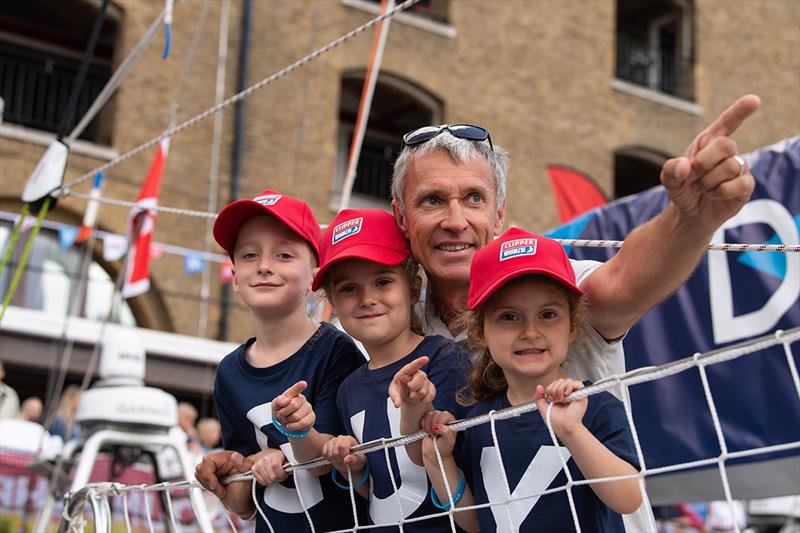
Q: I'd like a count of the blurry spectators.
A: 5